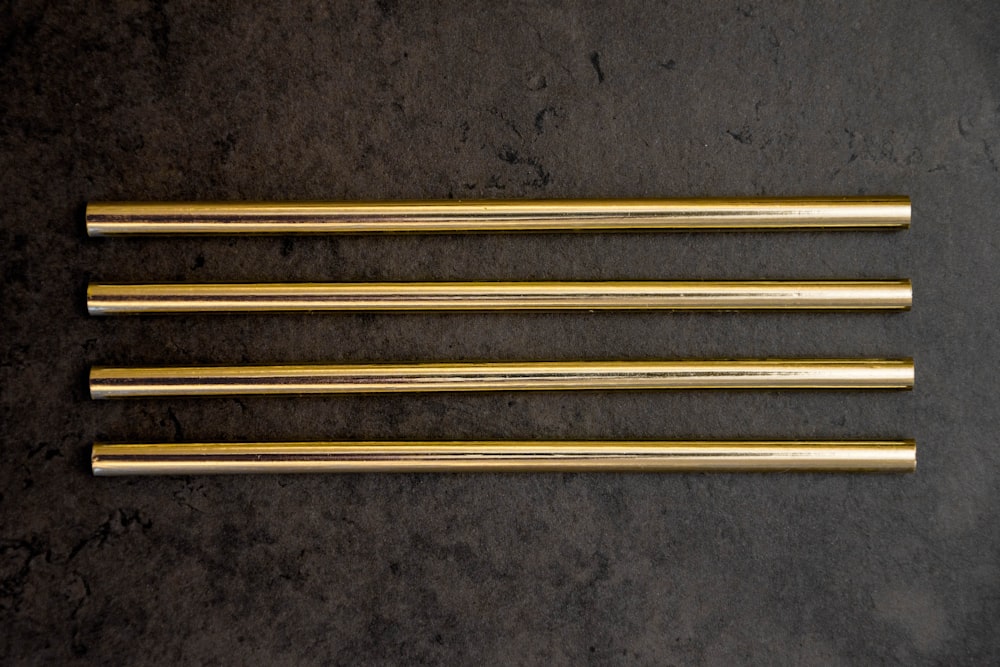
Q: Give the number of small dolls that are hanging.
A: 0